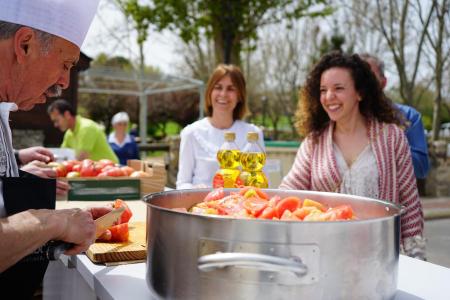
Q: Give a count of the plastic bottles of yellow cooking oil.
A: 2